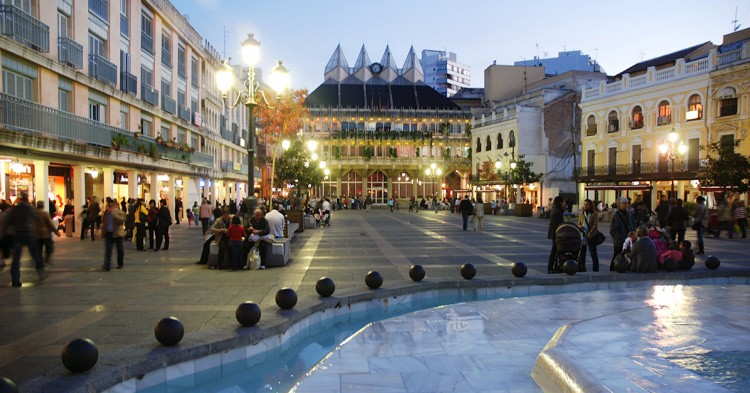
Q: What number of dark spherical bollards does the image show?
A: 14